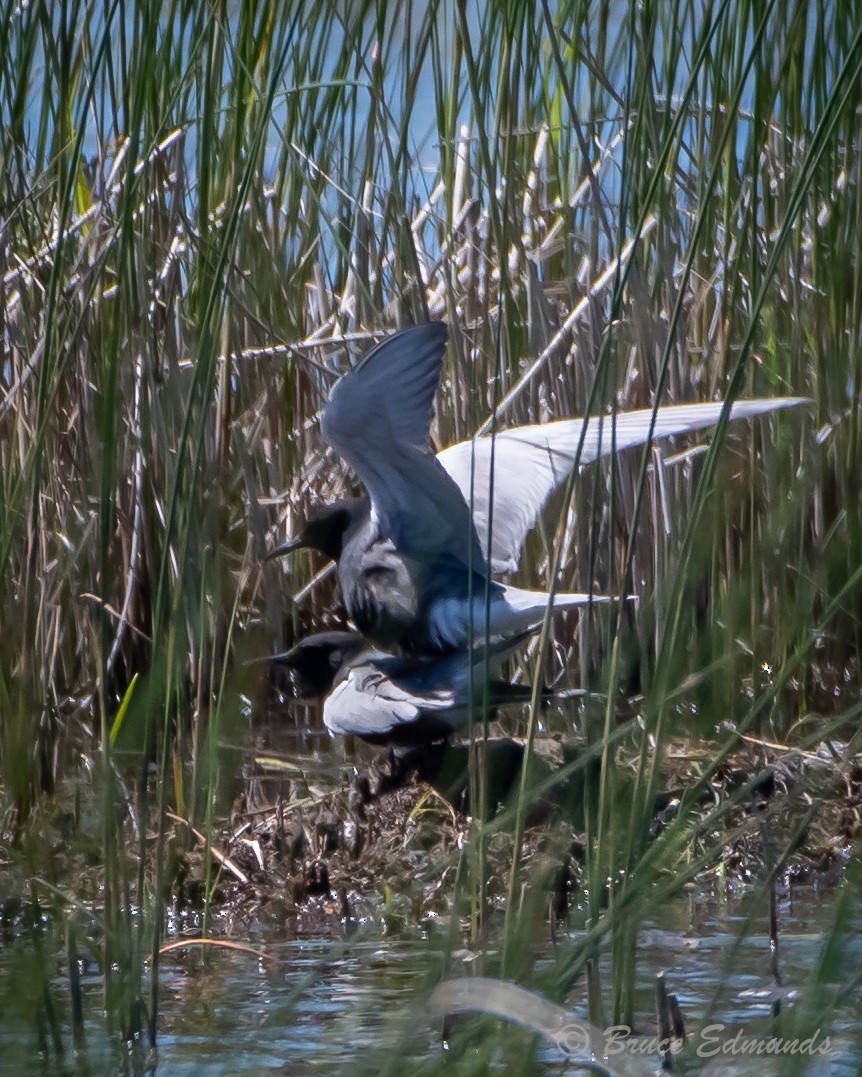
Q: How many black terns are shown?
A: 2